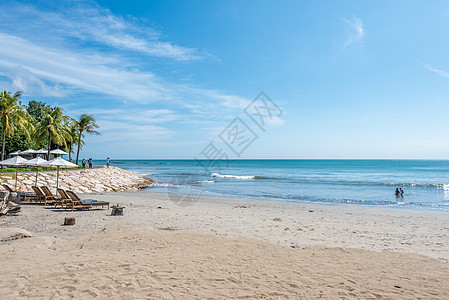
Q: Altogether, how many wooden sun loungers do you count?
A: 5